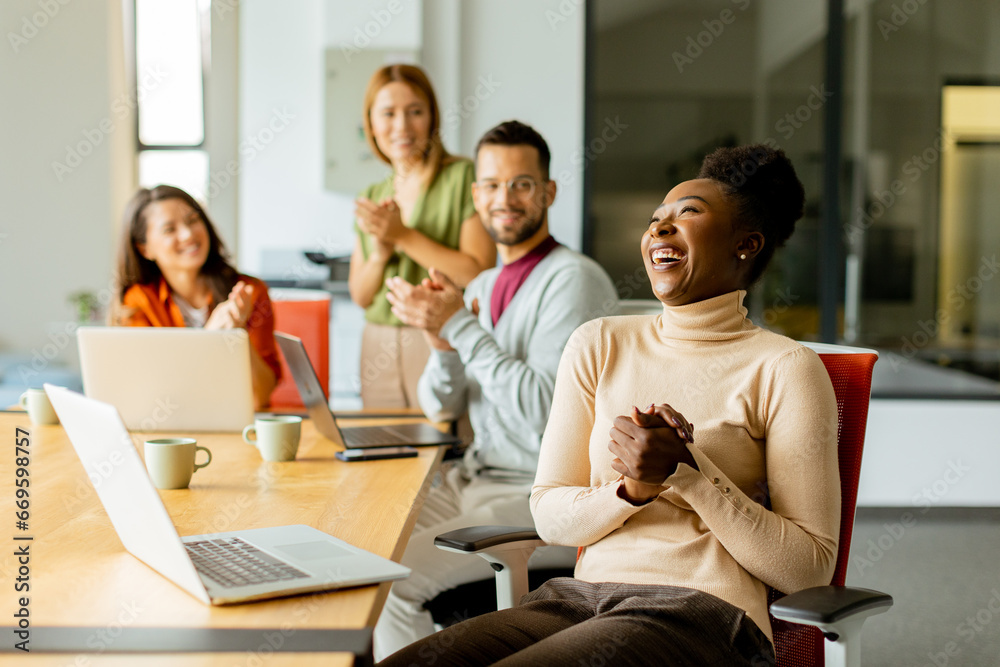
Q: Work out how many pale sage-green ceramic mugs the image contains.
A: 3